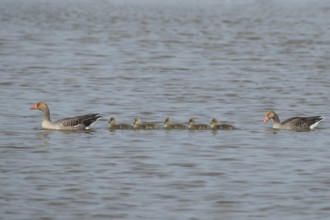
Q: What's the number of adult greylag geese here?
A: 2